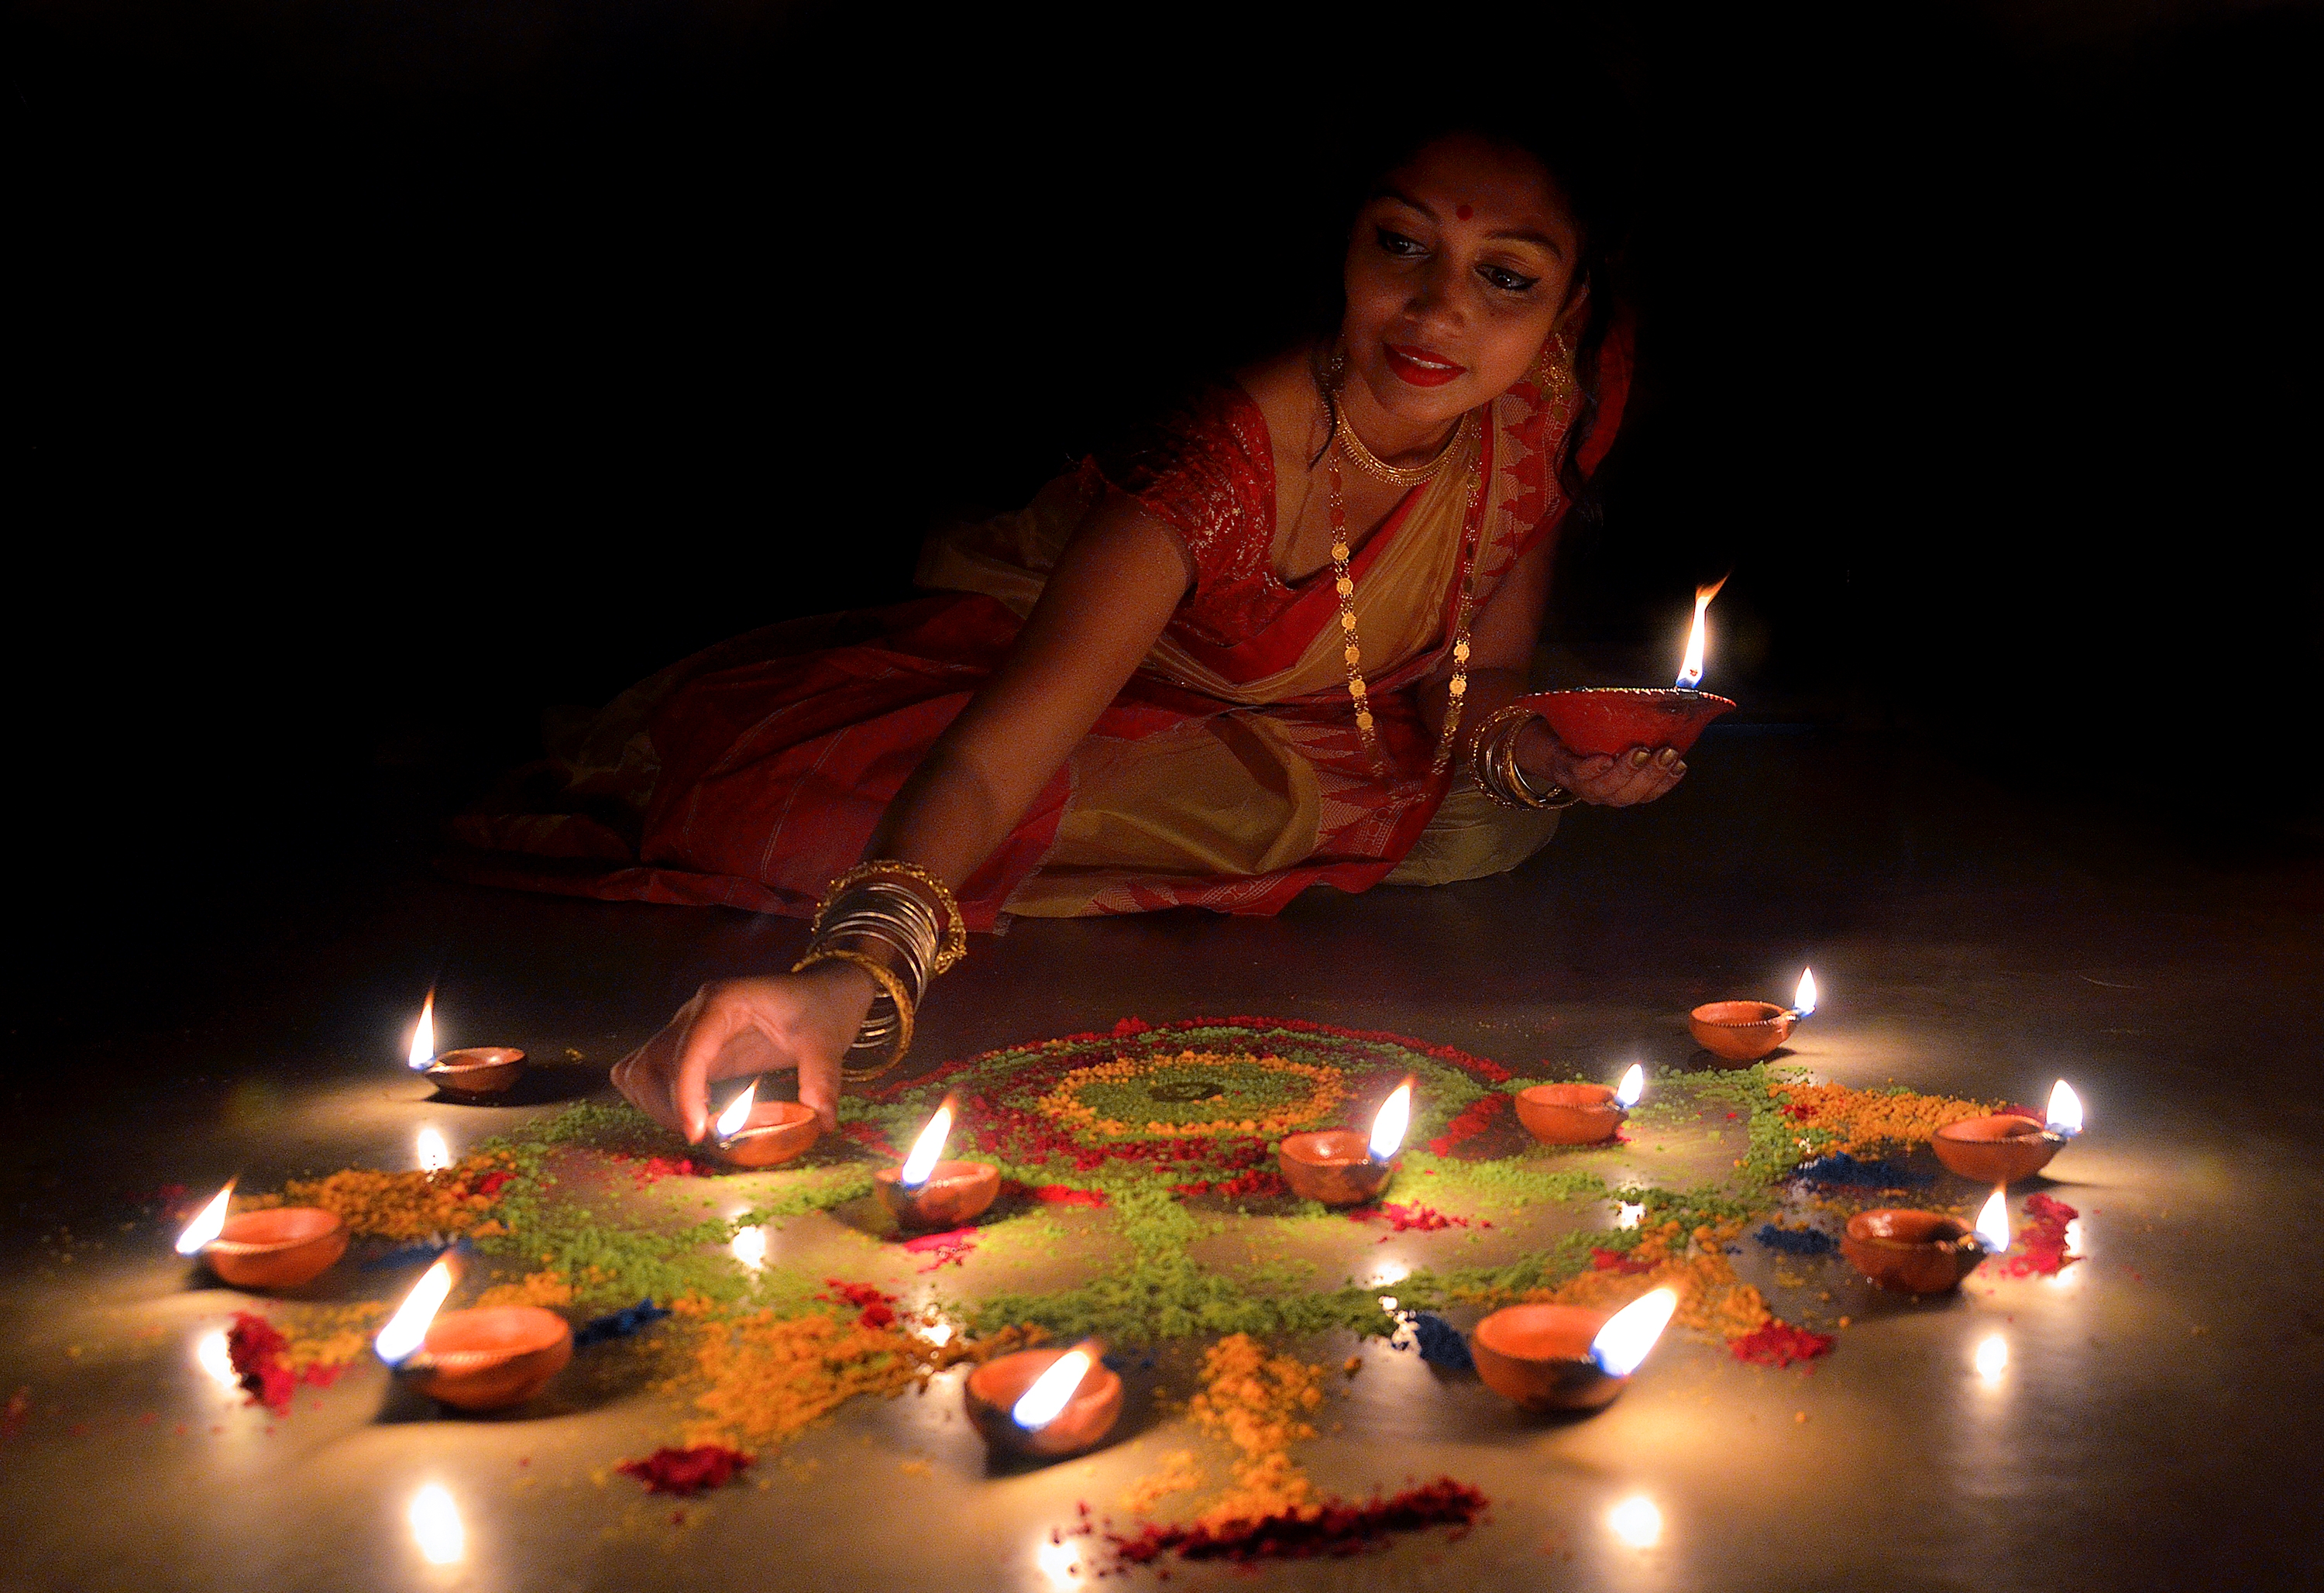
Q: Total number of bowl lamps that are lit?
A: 13